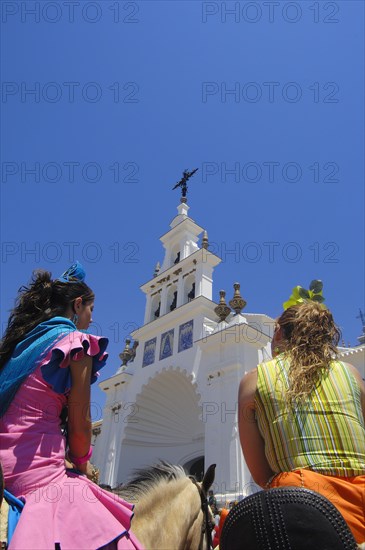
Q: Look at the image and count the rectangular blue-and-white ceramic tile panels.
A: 3